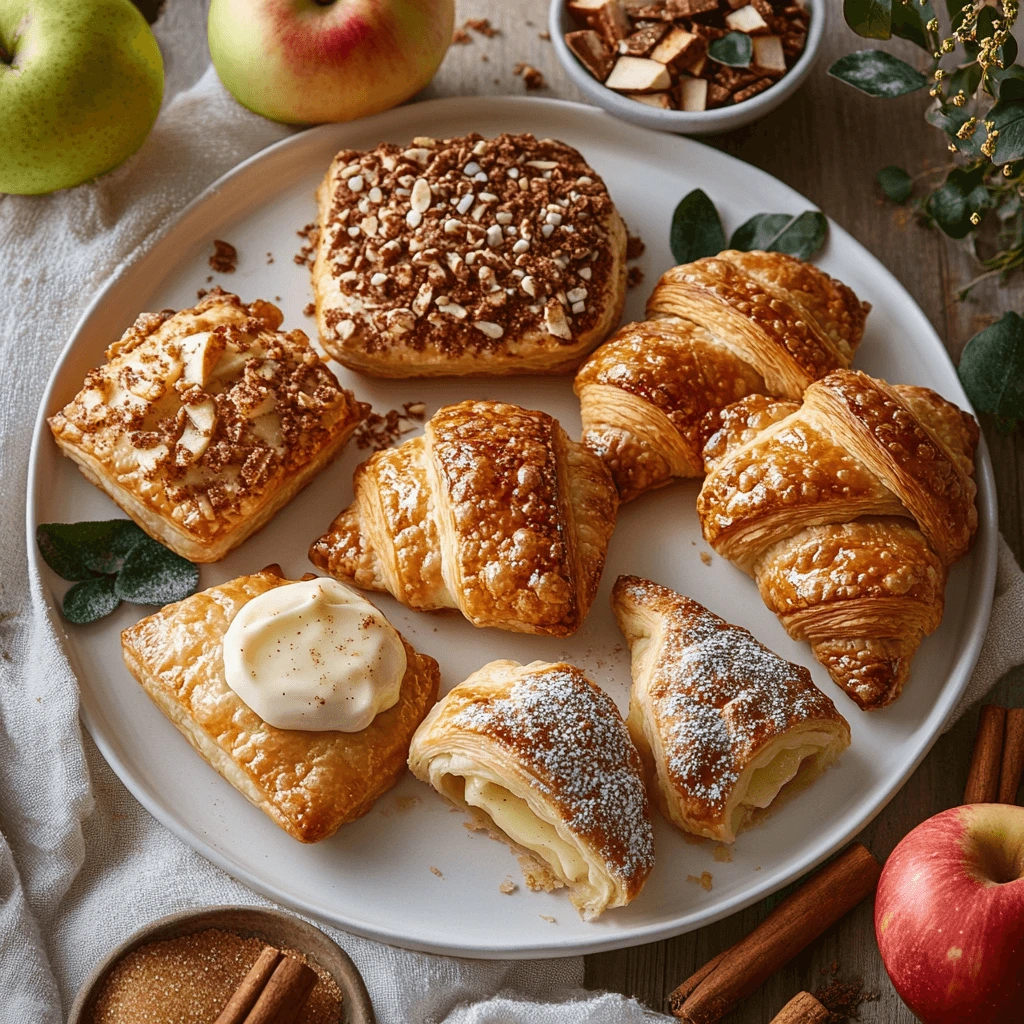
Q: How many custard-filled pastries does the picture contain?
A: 2